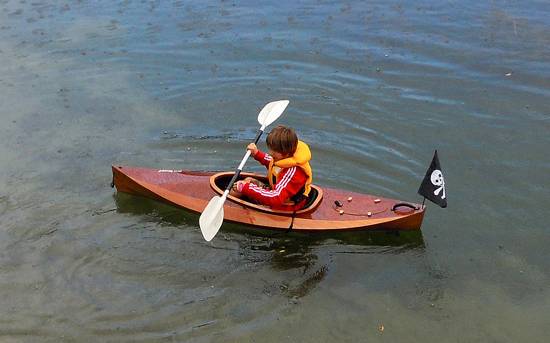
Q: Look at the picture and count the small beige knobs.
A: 4